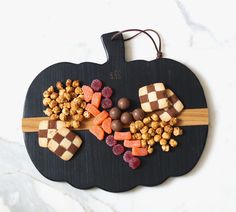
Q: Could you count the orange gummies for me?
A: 9